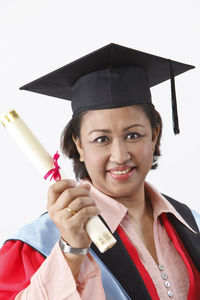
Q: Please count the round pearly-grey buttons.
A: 4